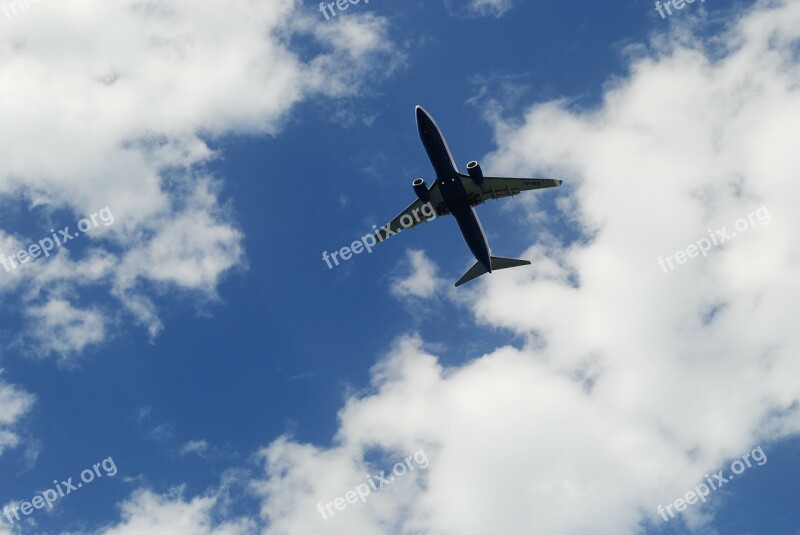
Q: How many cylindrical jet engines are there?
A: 2